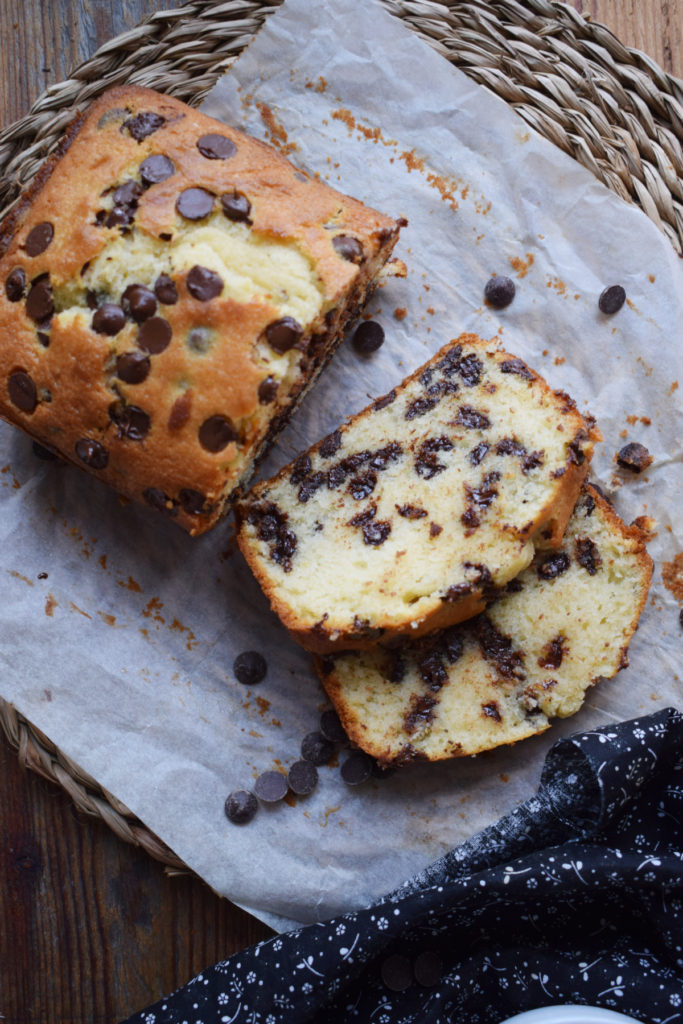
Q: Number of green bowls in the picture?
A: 0